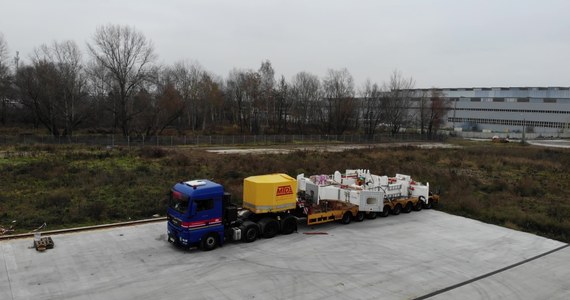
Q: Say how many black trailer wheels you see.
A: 8